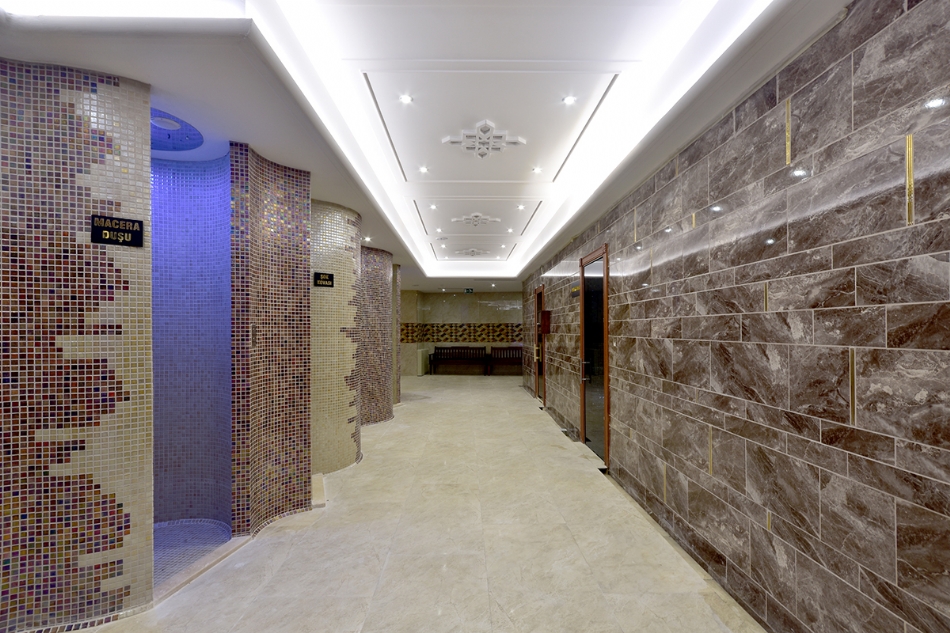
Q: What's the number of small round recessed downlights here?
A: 15